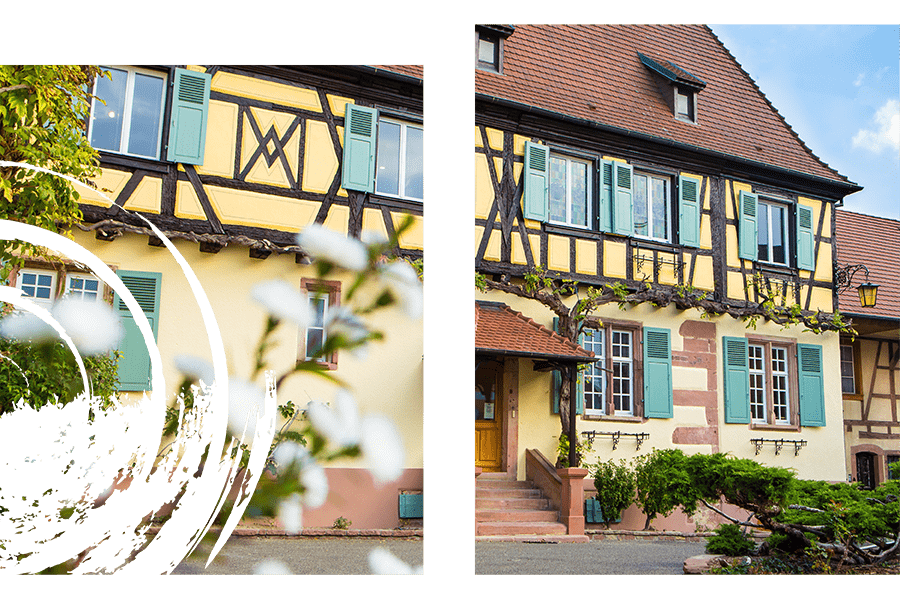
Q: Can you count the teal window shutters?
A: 13